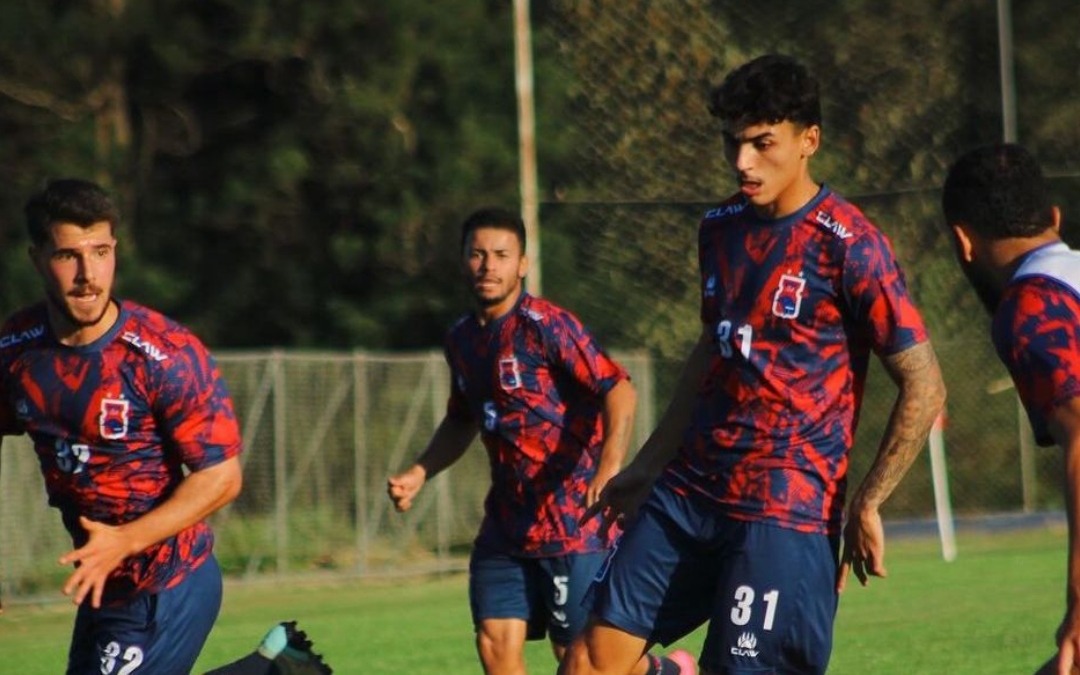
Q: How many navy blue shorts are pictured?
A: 3